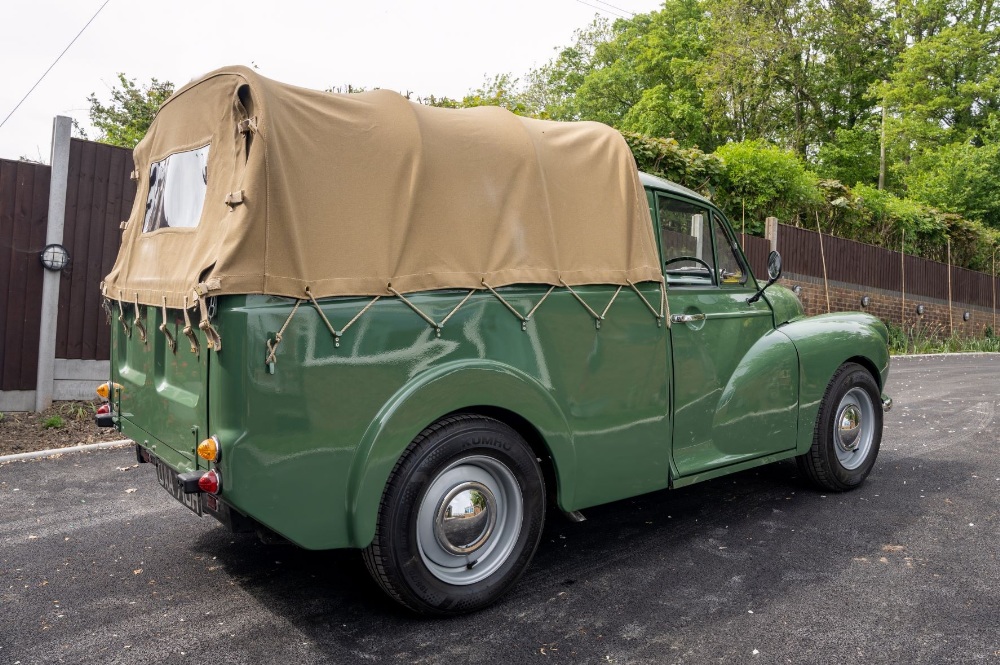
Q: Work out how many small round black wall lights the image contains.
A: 5